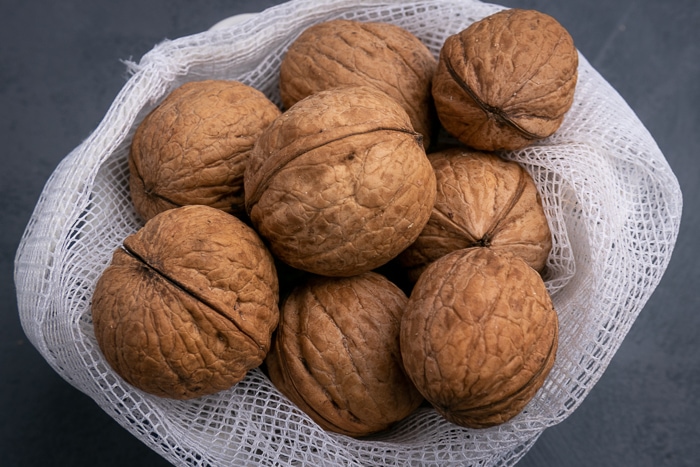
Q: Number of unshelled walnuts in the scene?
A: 8